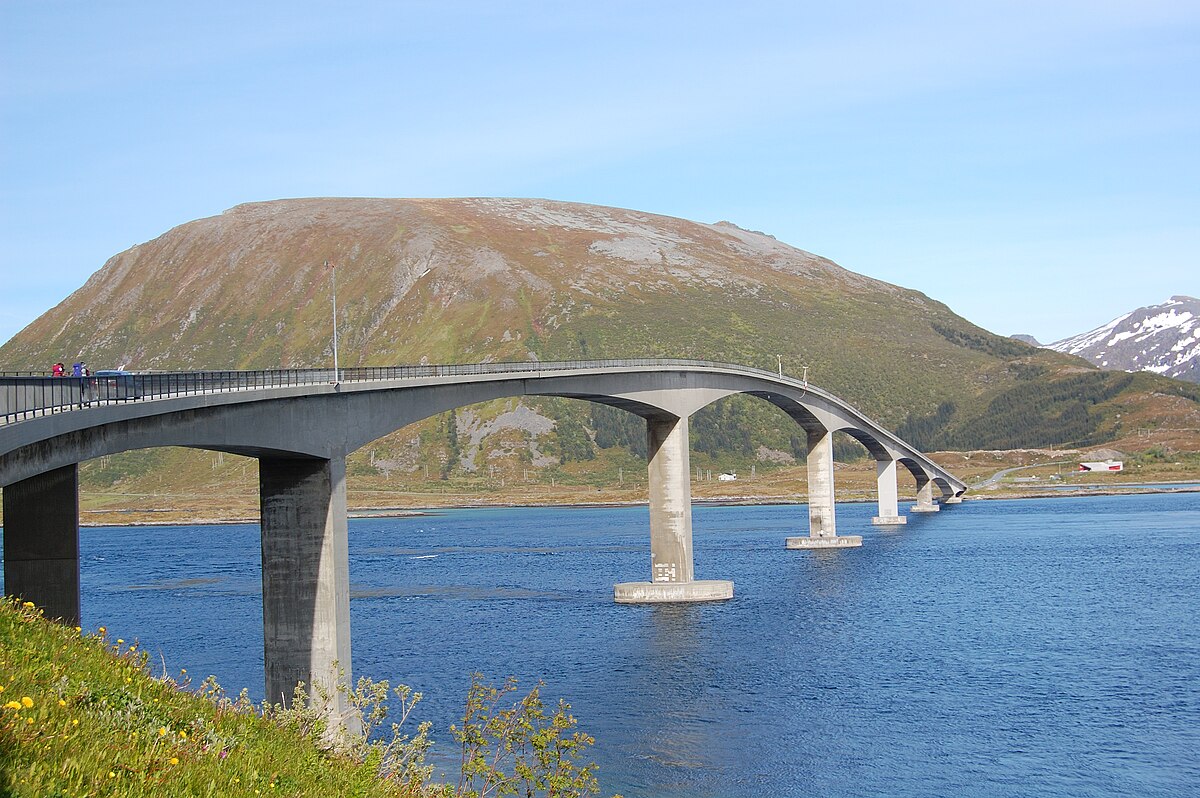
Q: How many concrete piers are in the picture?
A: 7